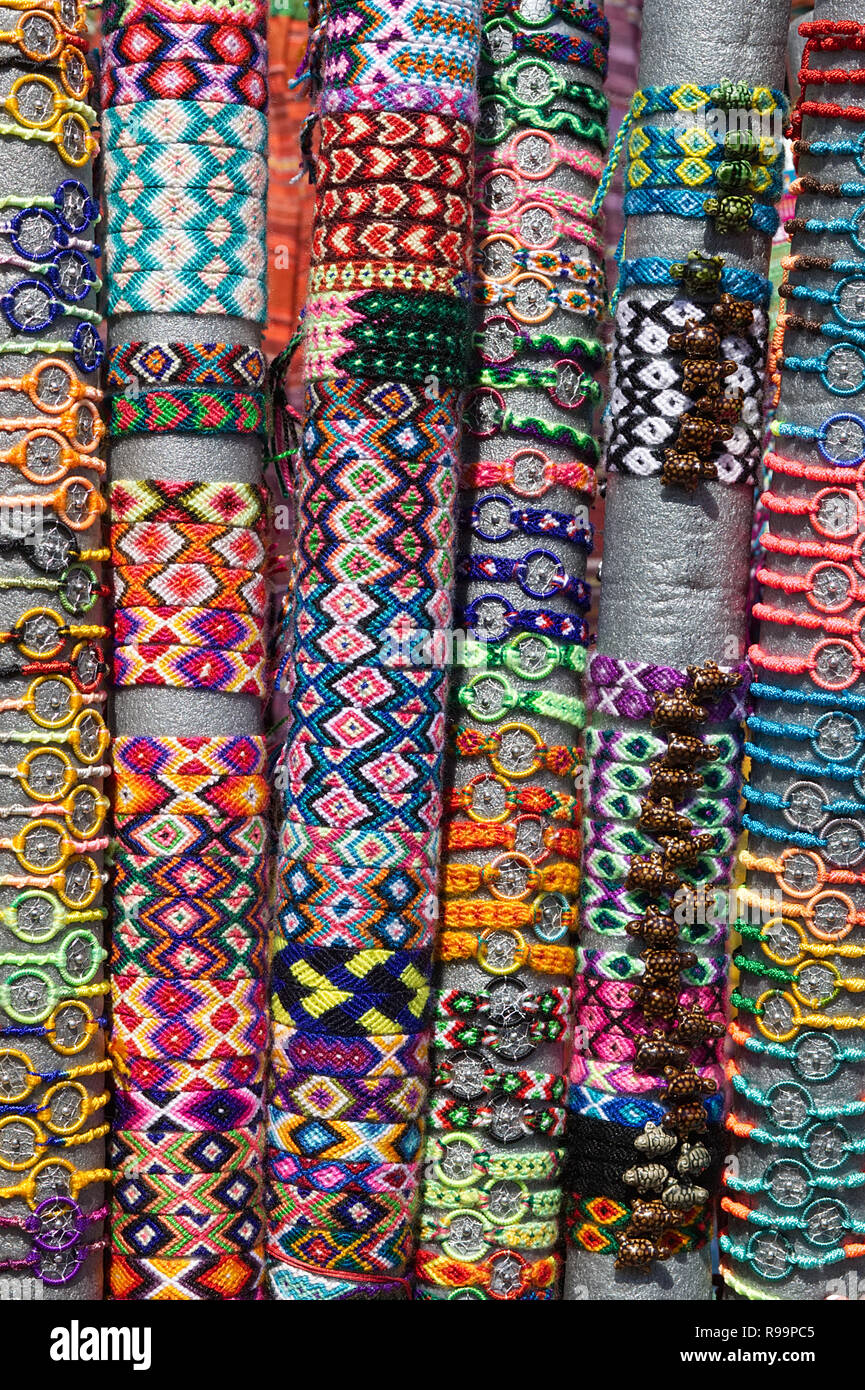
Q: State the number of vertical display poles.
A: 6